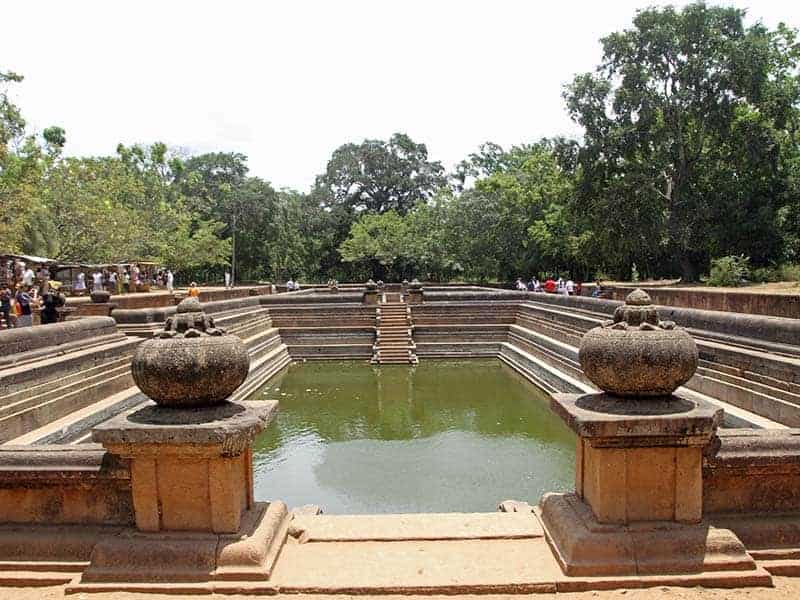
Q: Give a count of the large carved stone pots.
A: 2